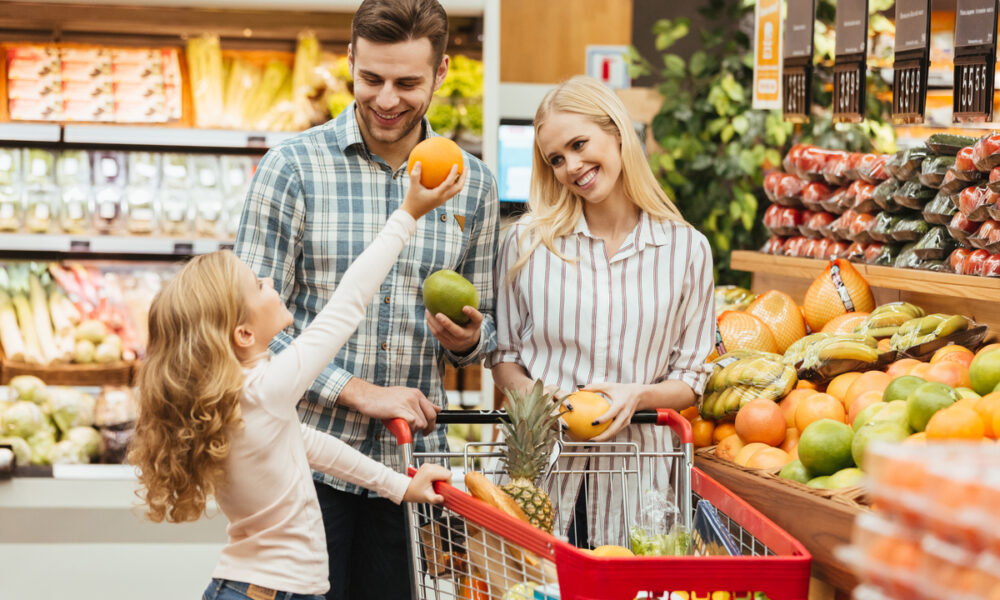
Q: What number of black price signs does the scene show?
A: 4